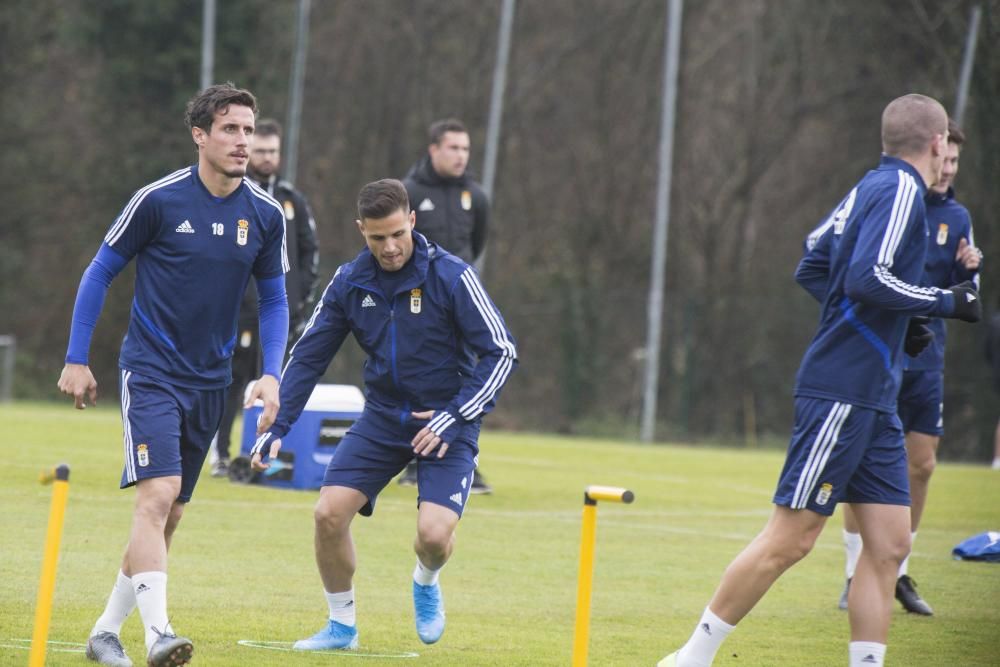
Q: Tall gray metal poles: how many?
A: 5